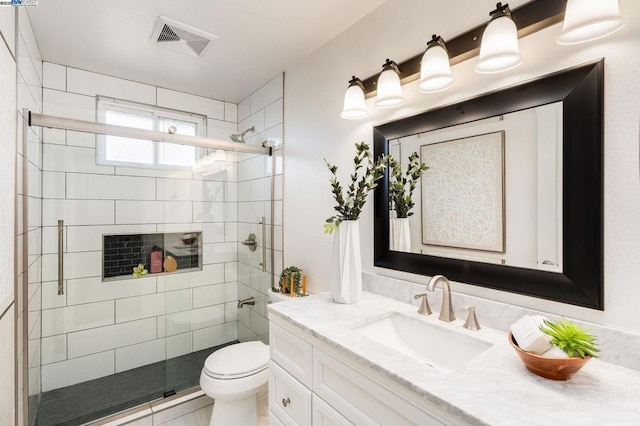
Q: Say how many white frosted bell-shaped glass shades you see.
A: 5